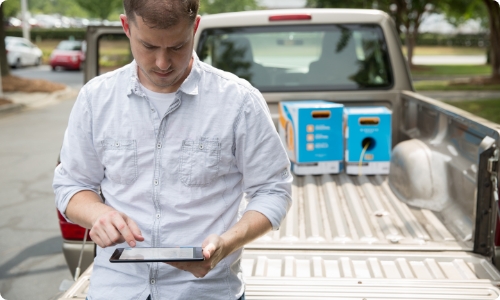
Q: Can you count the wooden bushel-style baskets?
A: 0